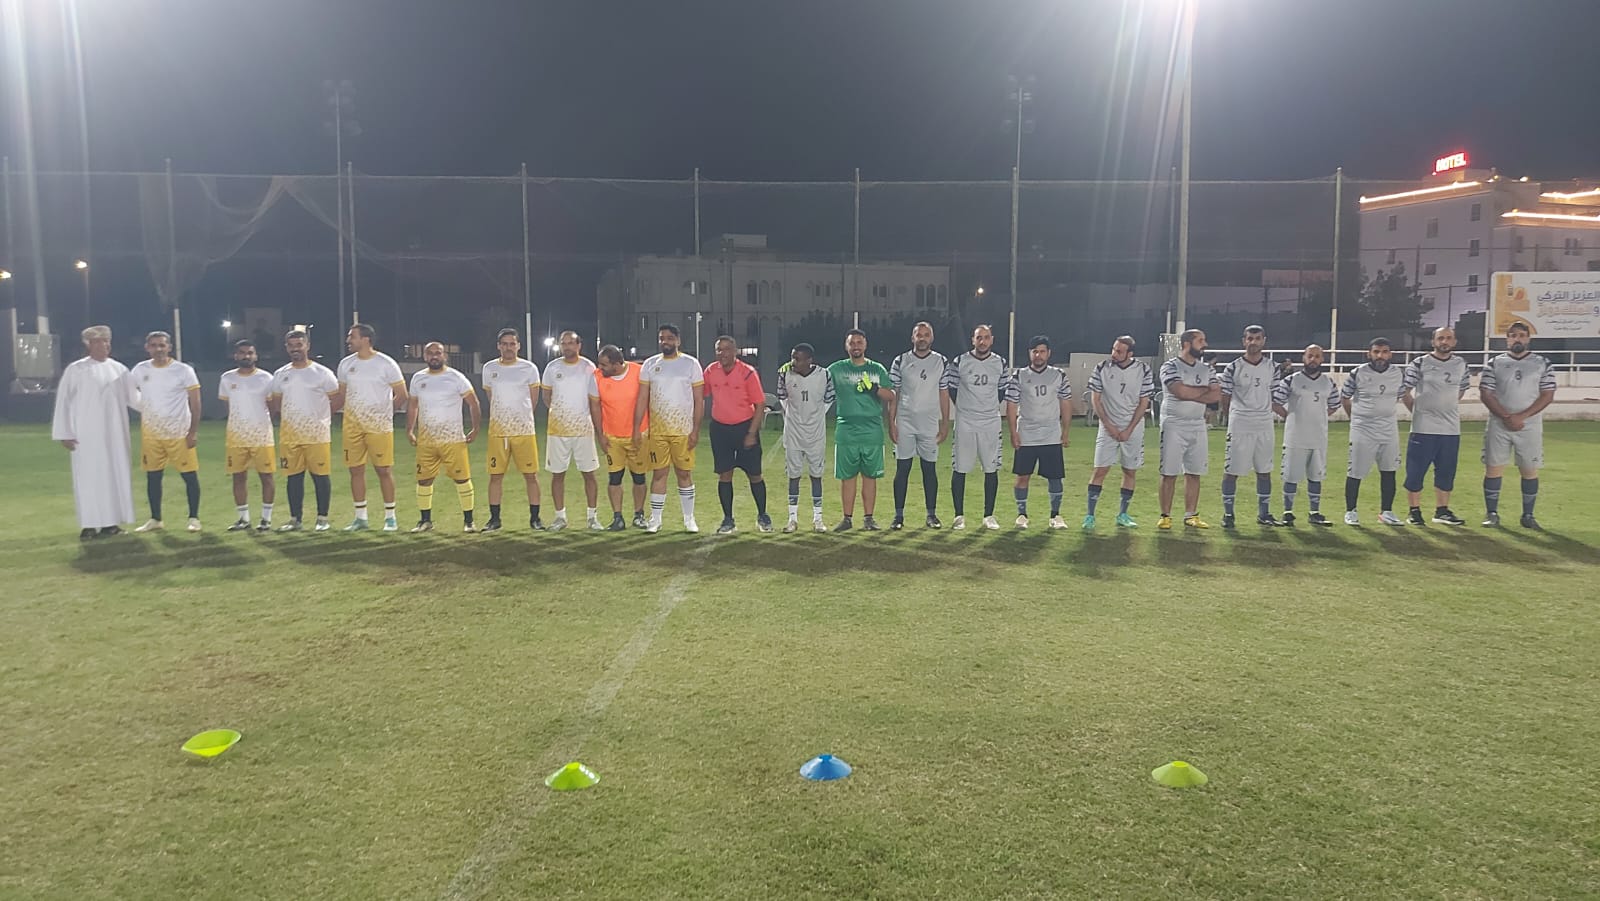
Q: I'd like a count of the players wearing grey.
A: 11